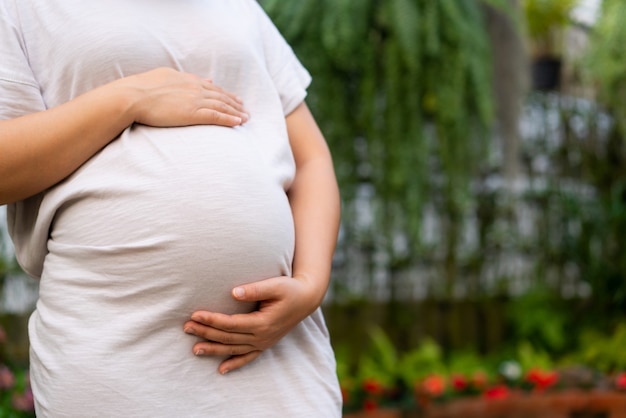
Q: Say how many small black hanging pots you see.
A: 1